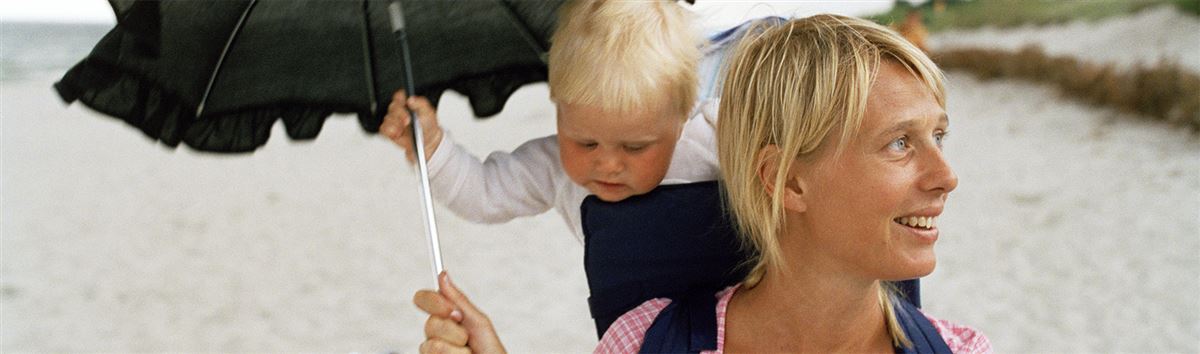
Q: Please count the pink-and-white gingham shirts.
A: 1